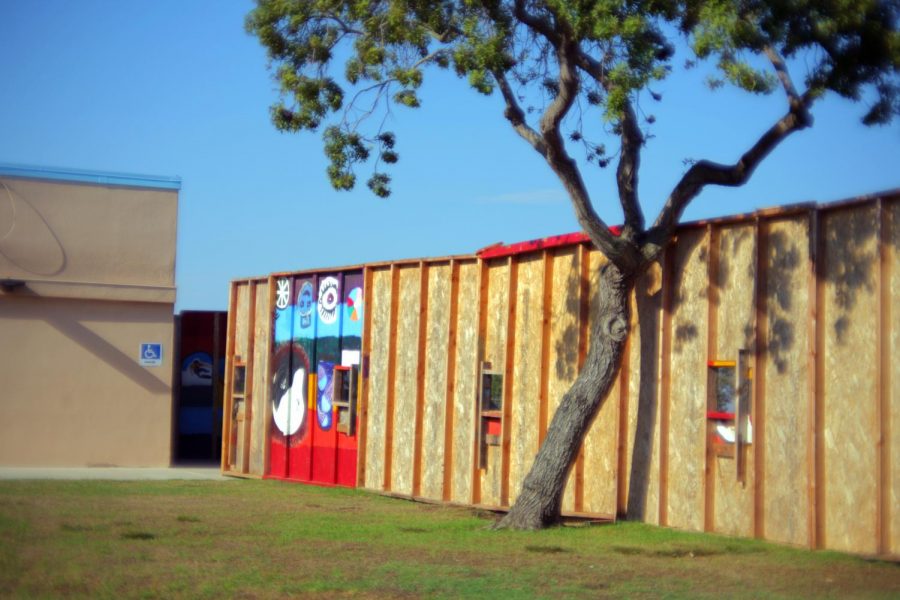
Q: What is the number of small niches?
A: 4